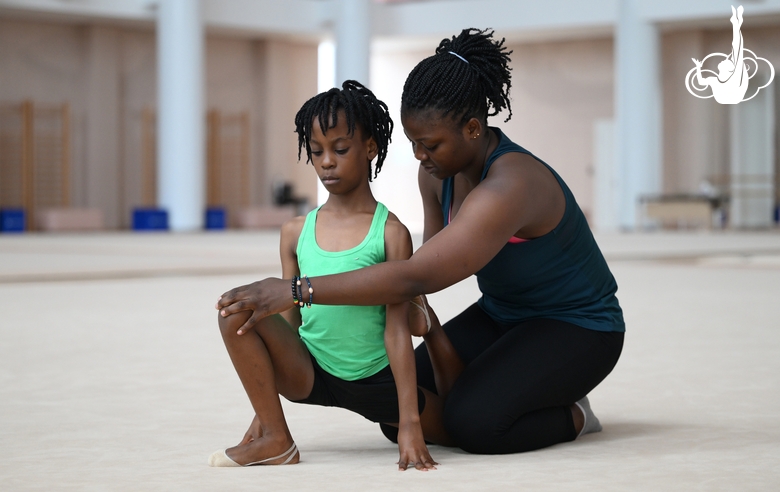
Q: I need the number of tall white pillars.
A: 3